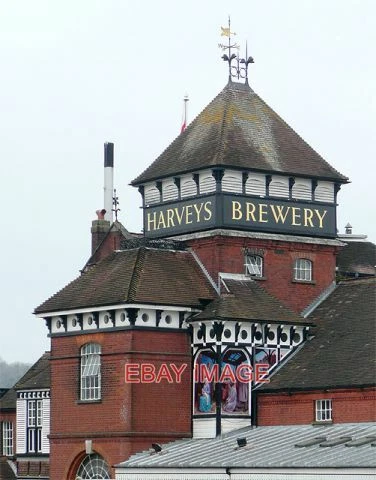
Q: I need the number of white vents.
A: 9